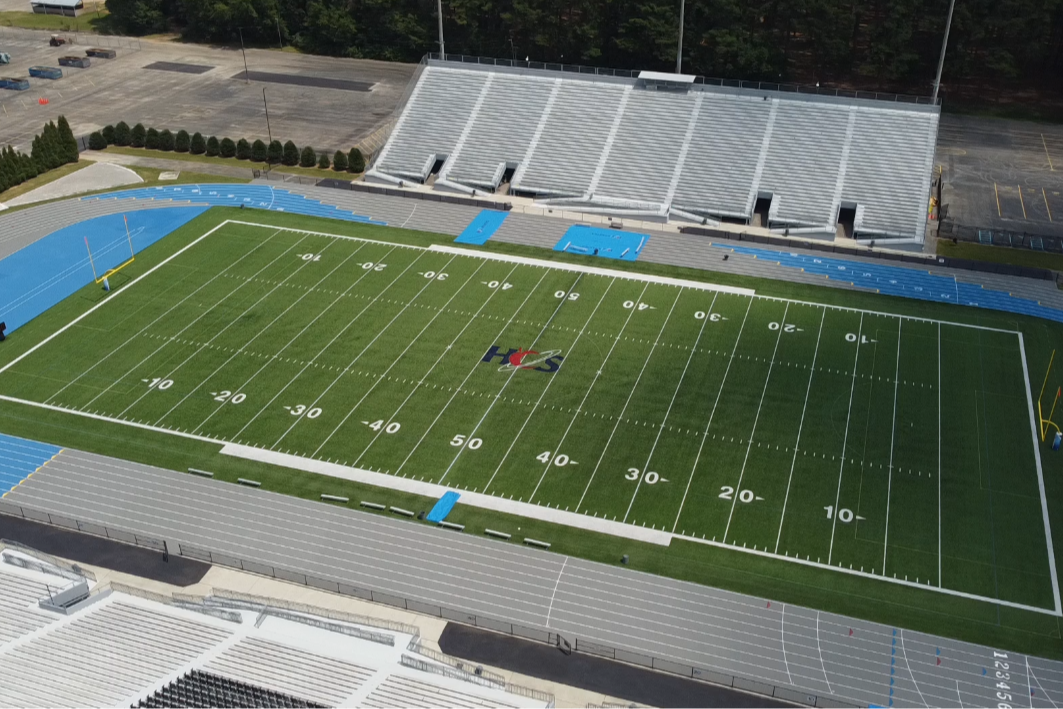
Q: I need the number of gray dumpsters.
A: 2